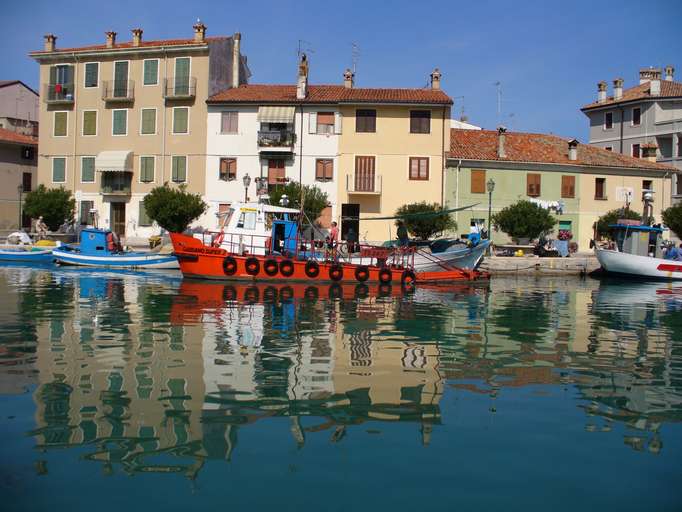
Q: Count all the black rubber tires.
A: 9